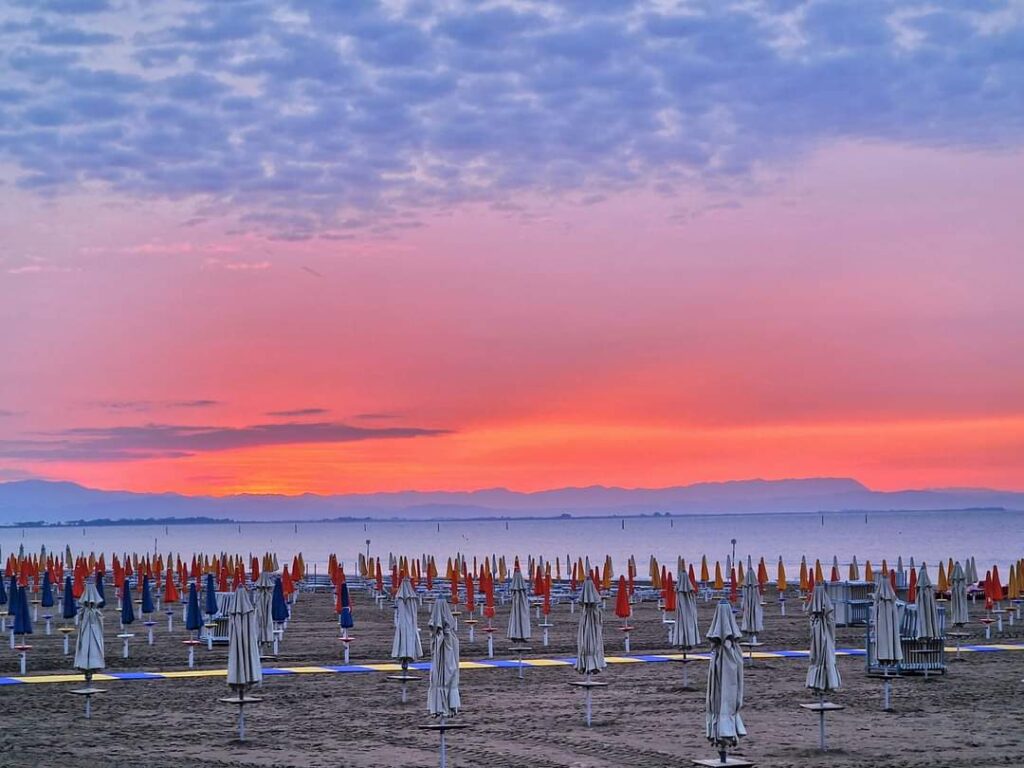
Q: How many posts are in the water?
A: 12